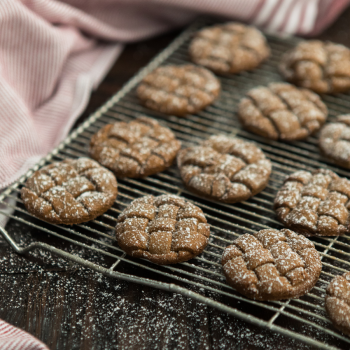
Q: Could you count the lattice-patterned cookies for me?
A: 12